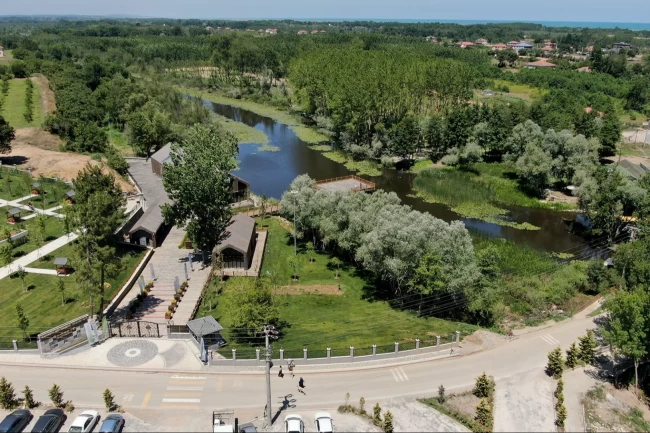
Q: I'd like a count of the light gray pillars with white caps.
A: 13